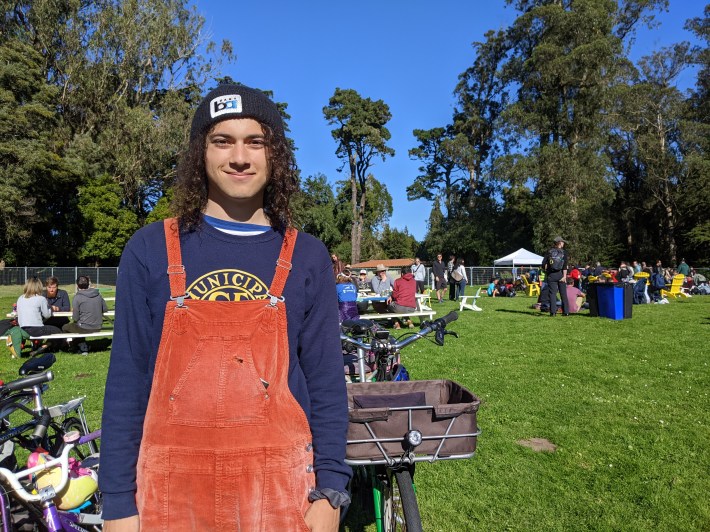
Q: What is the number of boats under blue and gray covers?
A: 0